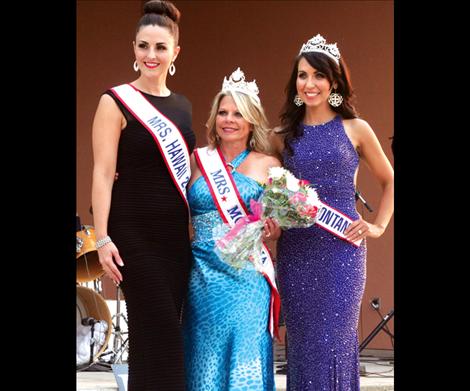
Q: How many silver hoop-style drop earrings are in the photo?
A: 2